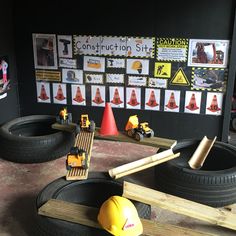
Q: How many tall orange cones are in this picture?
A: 1